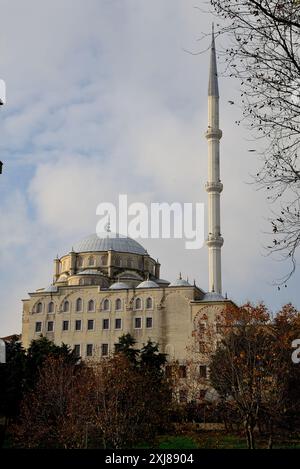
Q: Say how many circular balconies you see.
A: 3